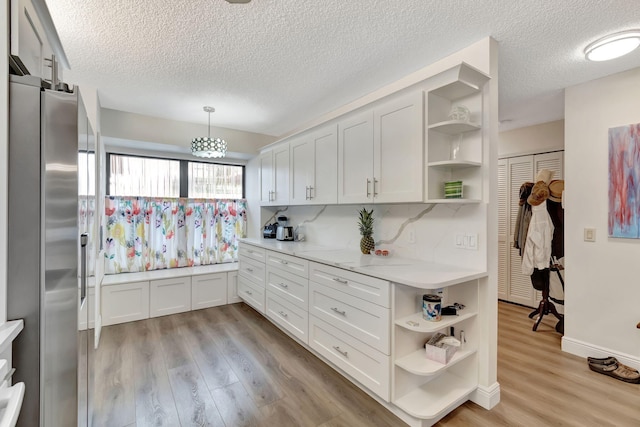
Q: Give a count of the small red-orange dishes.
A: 2